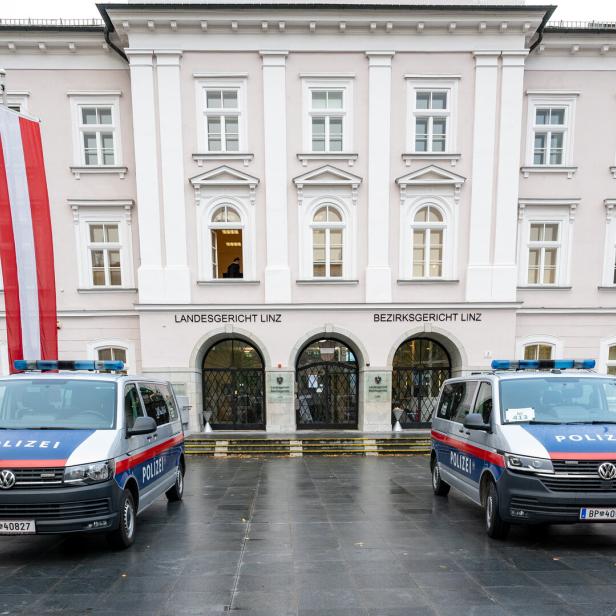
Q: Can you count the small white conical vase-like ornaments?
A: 2